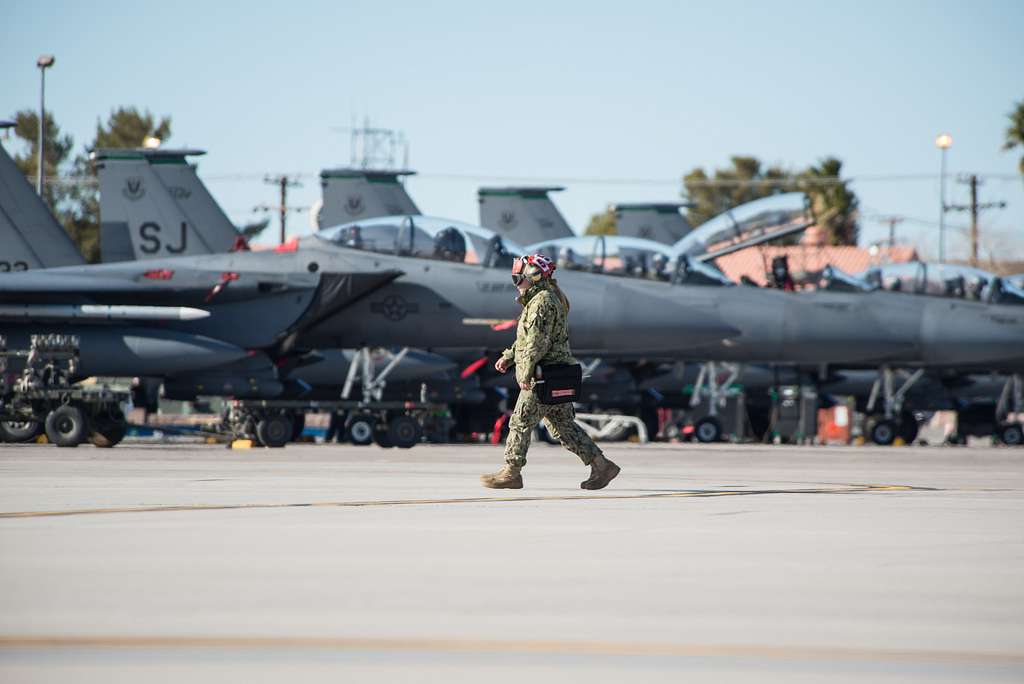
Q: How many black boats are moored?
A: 0